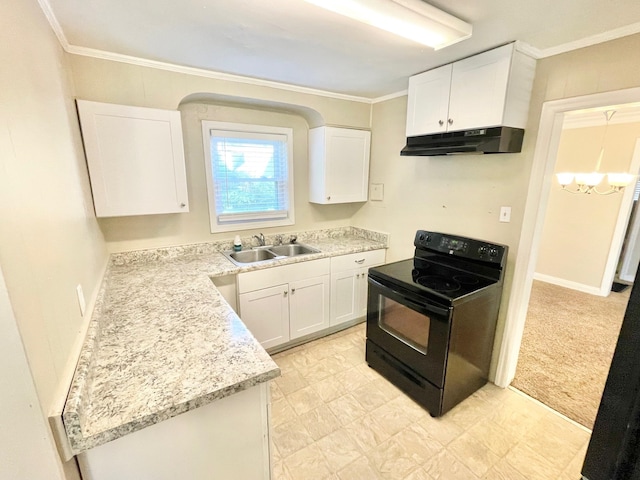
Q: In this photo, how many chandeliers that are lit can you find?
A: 1